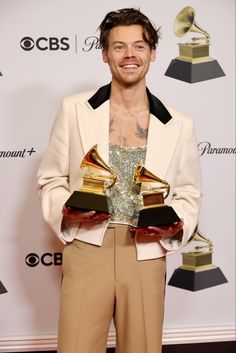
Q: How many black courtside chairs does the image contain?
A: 0